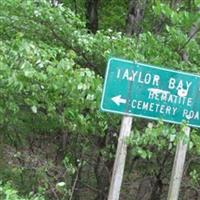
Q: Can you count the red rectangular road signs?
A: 0